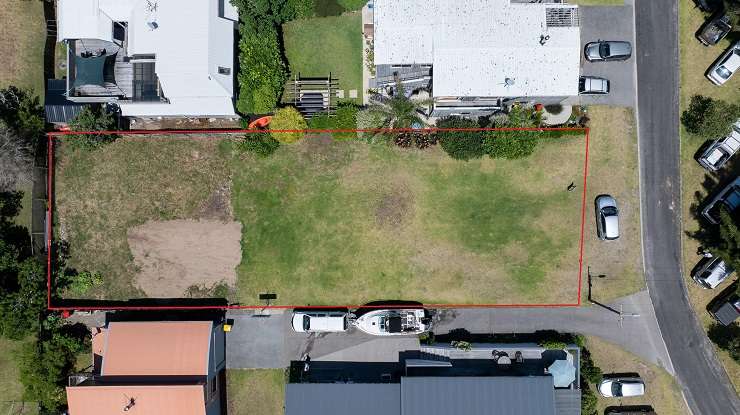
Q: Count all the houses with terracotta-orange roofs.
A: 1